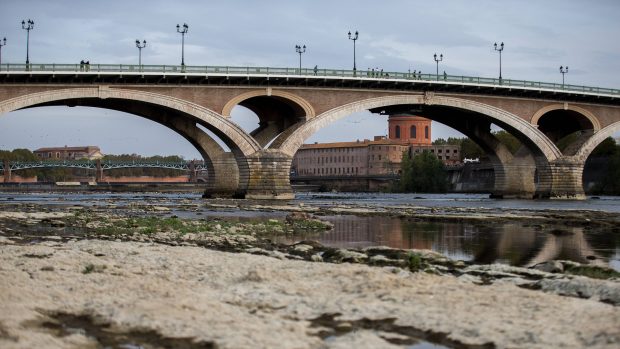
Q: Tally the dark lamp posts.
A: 9